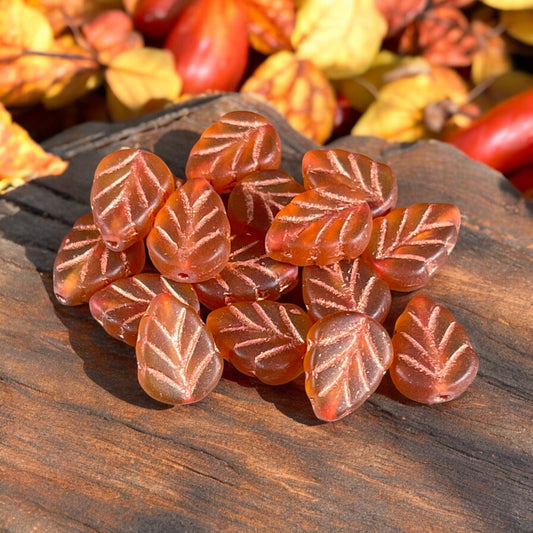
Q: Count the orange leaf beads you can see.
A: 15